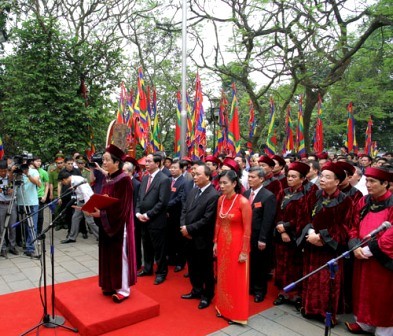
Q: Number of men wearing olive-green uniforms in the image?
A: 2